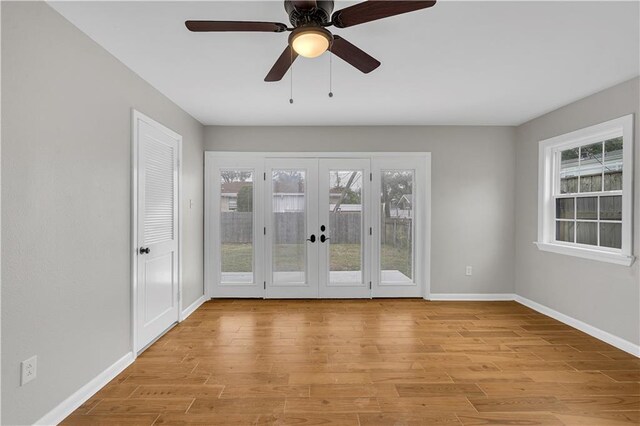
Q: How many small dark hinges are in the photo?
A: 6